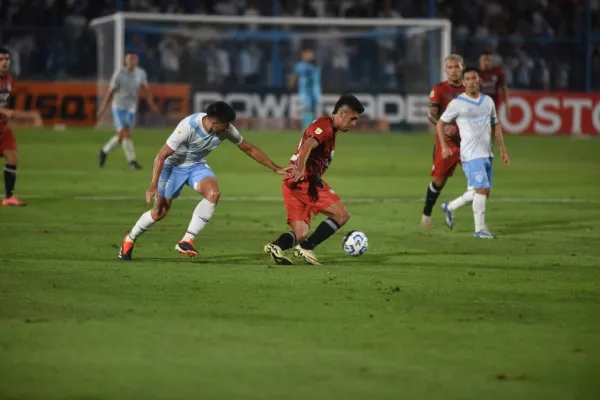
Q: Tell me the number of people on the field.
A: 8